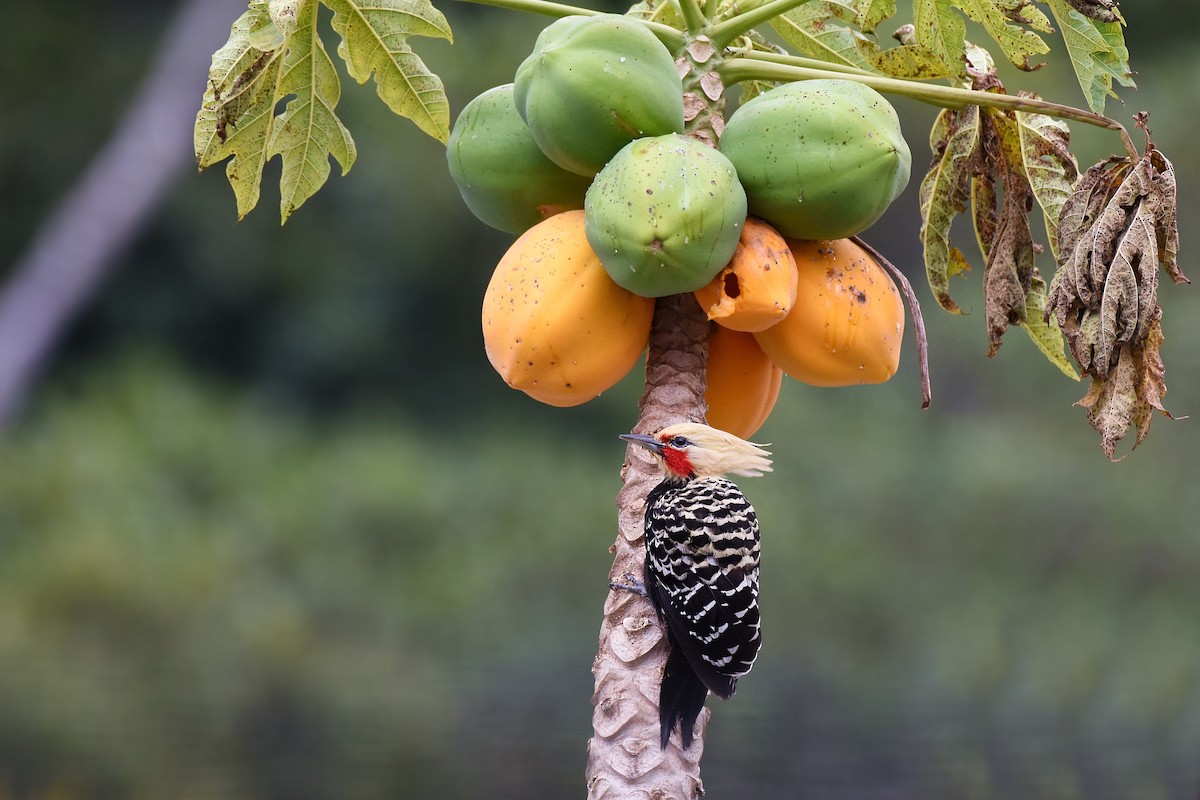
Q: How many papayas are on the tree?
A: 8